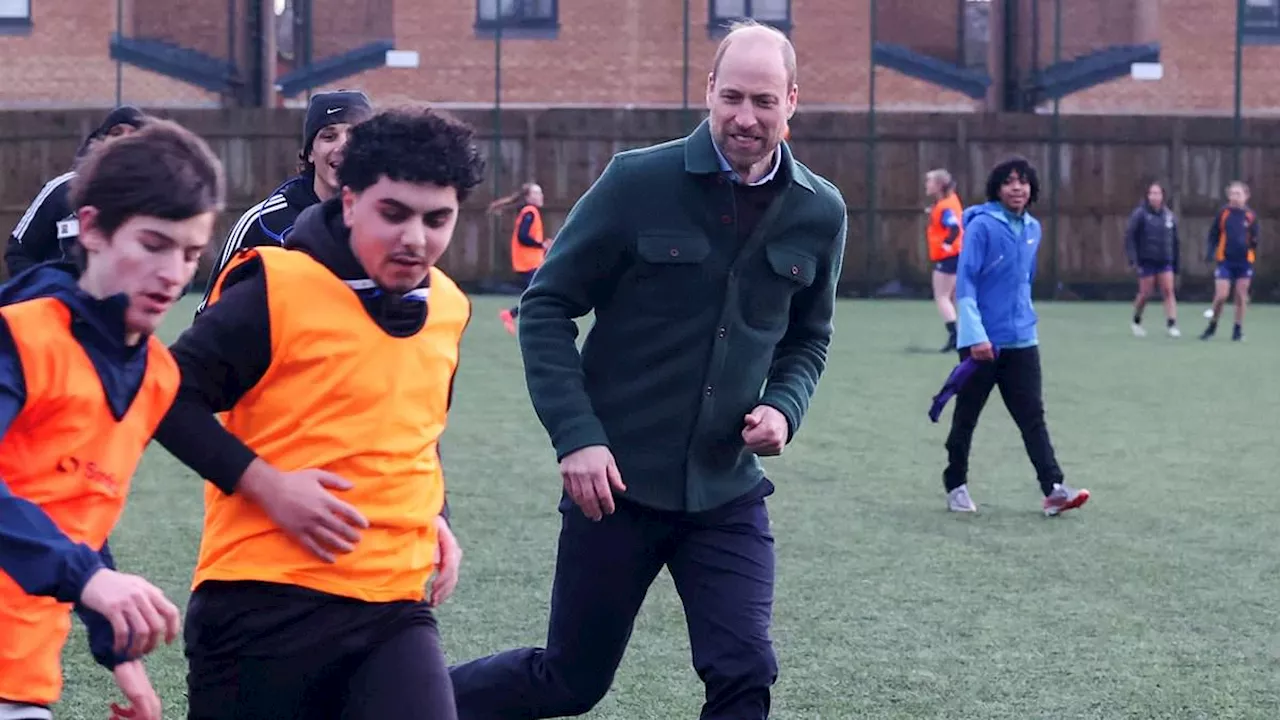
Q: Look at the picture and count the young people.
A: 9